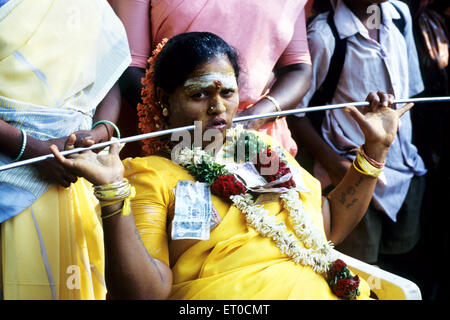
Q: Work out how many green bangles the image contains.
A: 2